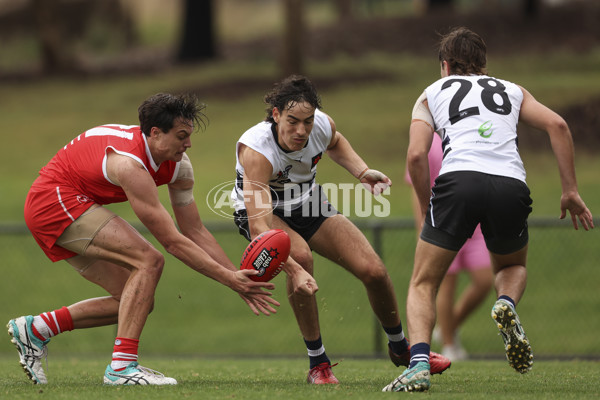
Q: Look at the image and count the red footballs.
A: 1